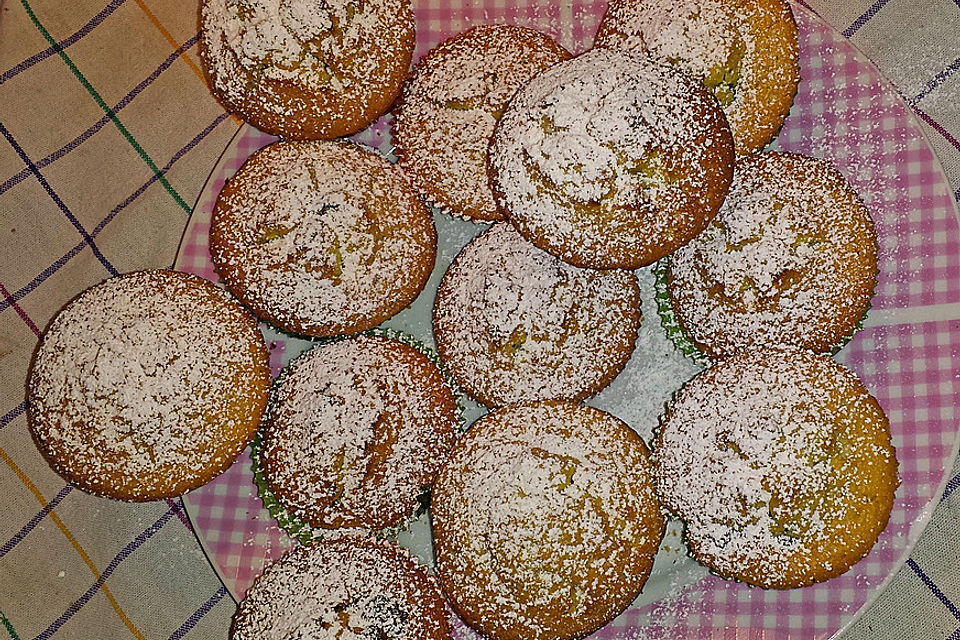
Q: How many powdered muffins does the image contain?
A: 12